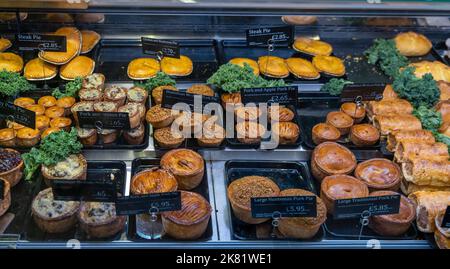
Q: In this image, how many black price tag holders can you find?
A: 12